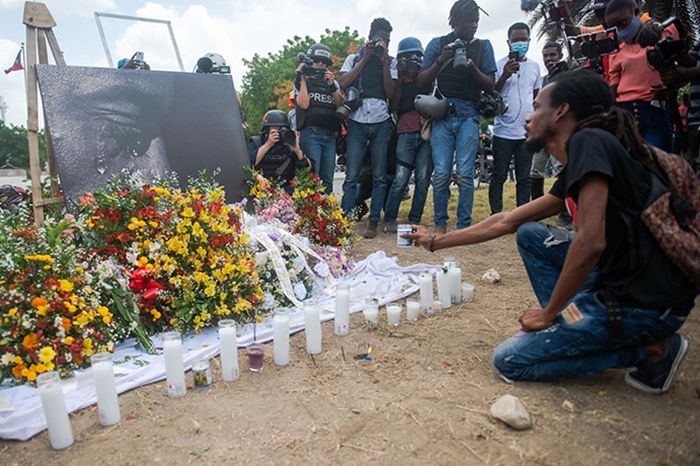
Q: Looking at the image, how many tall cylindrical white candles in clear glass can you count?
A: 11